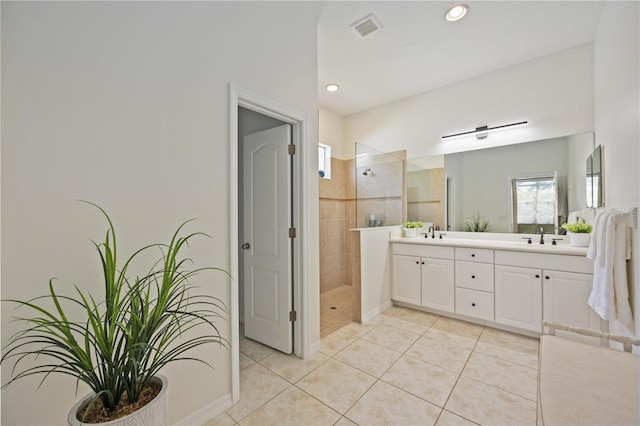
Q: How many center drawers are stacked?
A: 3